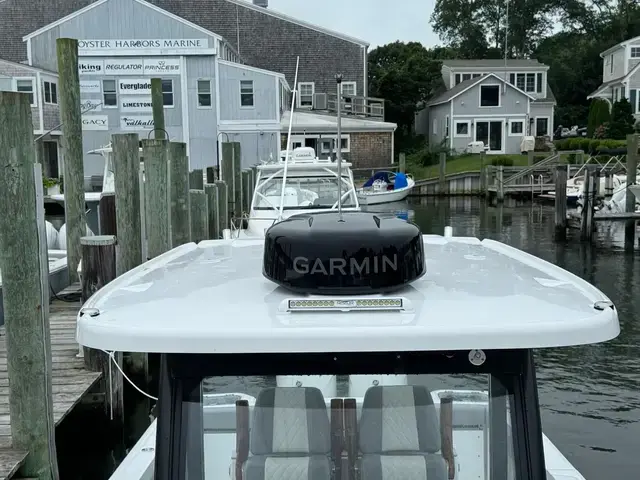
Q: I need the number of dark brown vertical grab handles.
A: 4